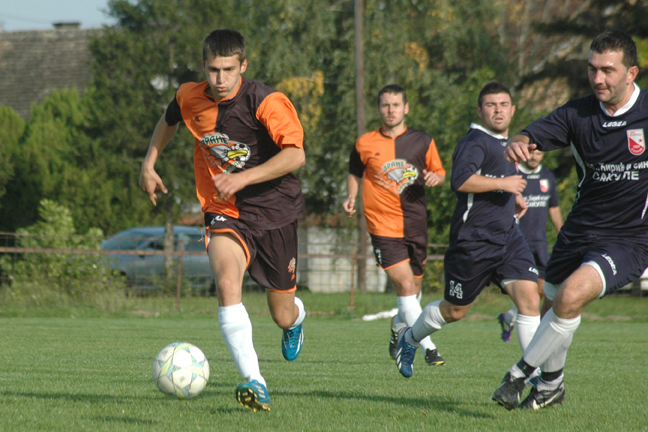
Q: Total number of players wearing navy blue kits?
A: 3